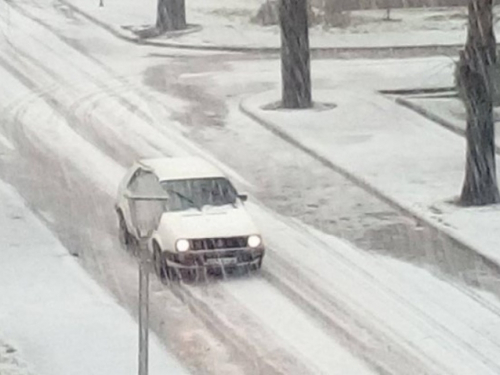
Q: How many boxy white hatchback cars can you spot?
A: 1